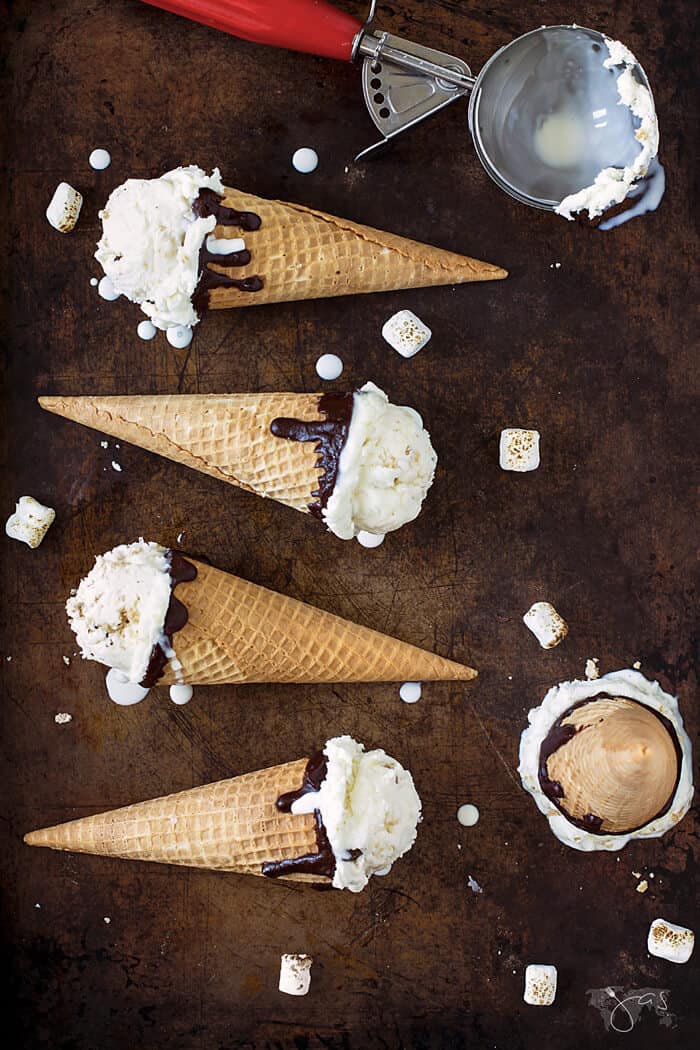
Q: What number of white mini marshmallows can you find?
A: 8